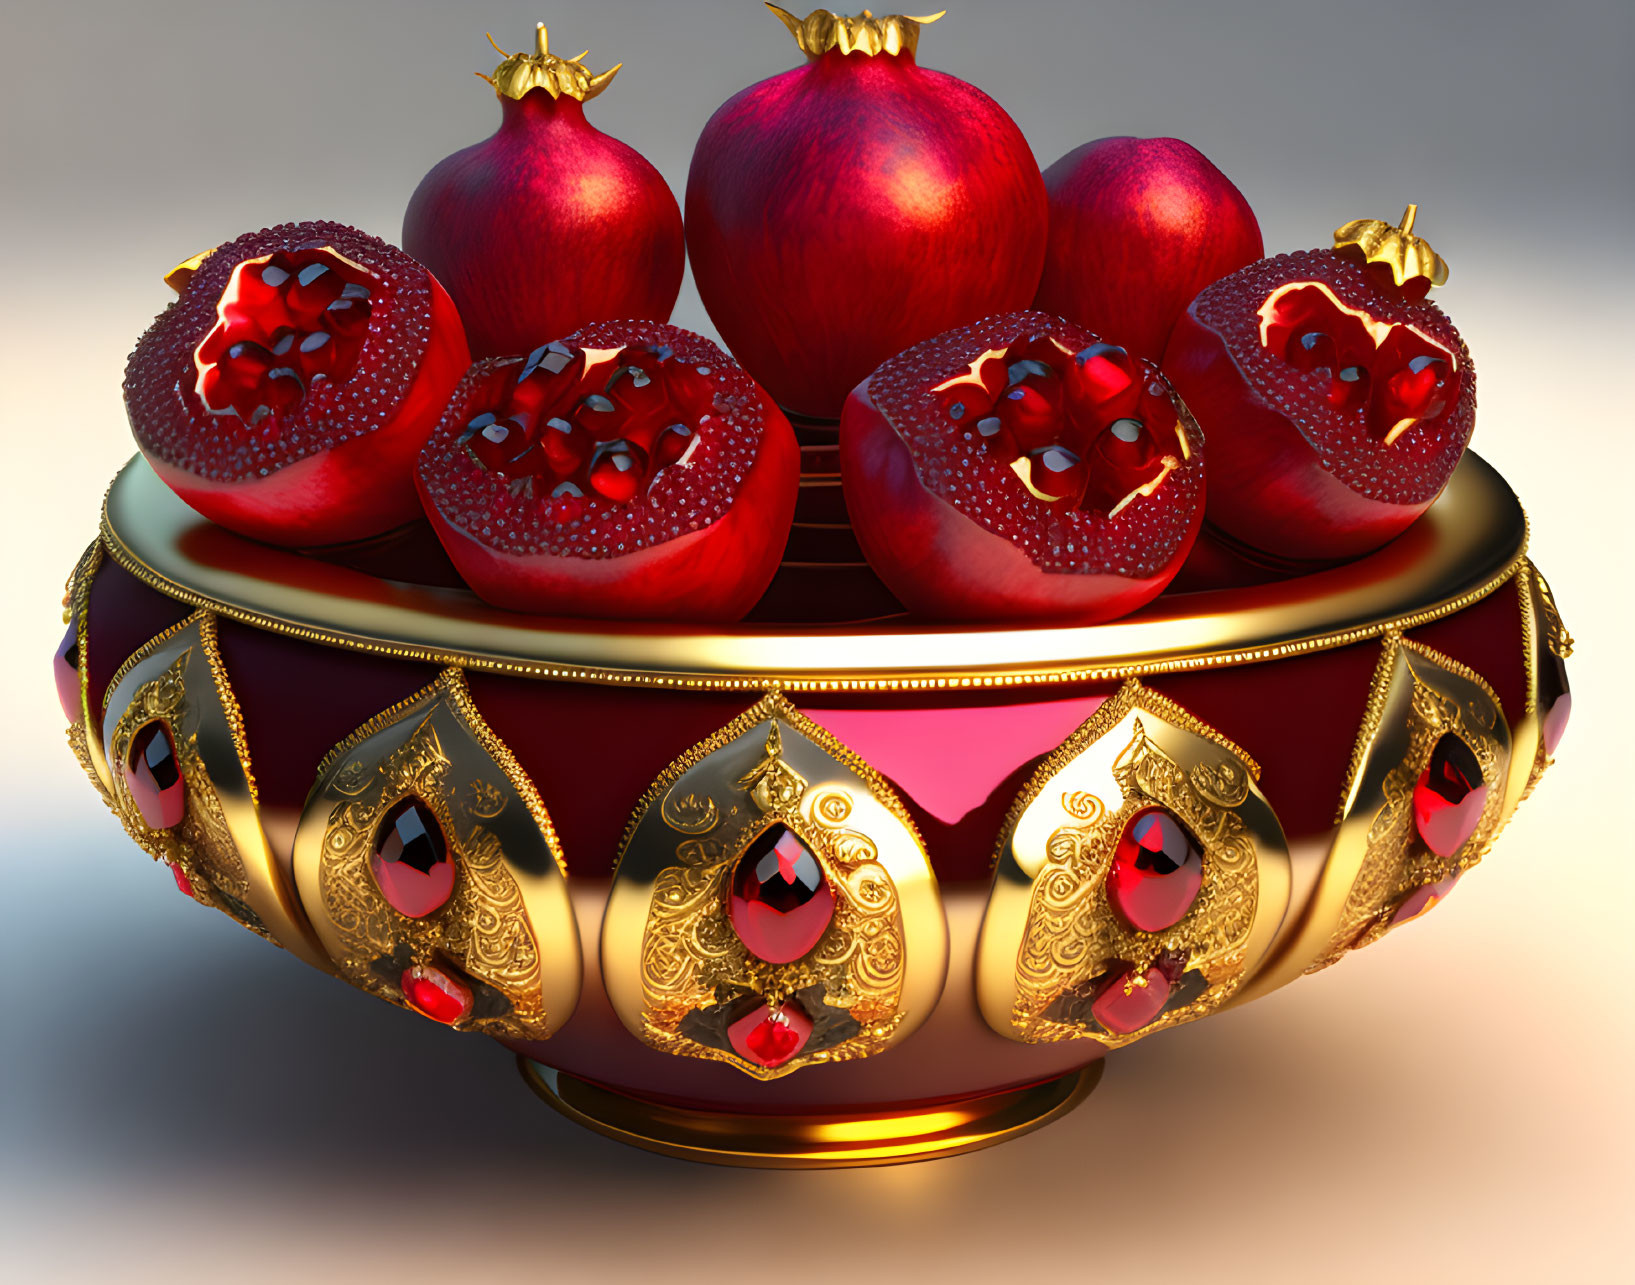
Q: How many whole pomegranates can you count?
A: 3